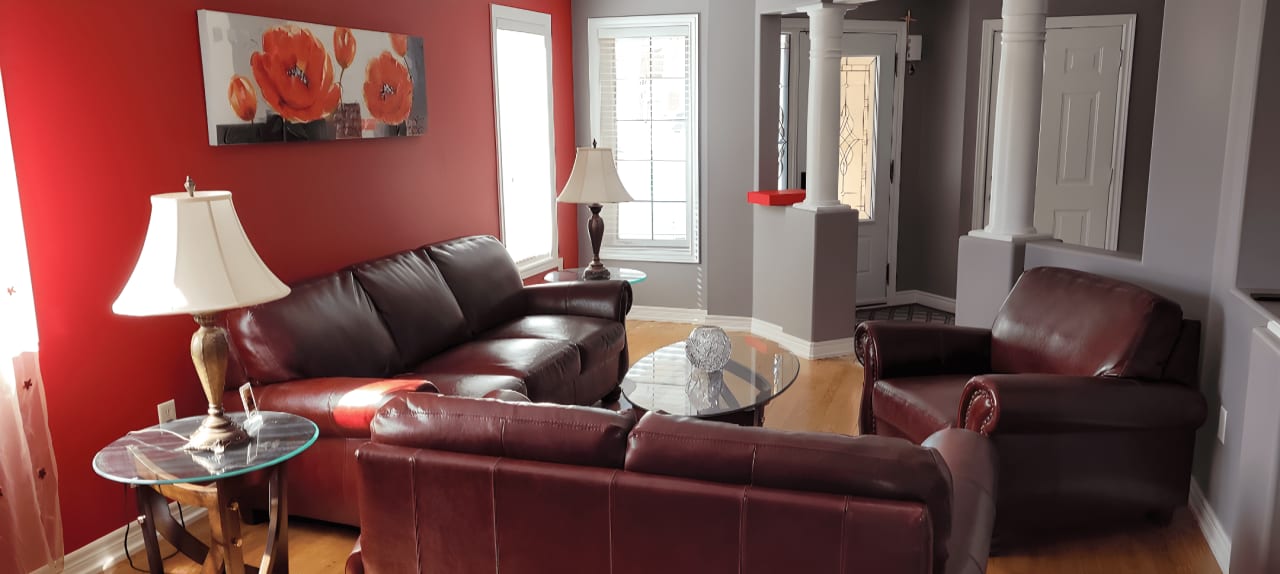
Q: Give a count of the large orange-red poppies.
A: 2